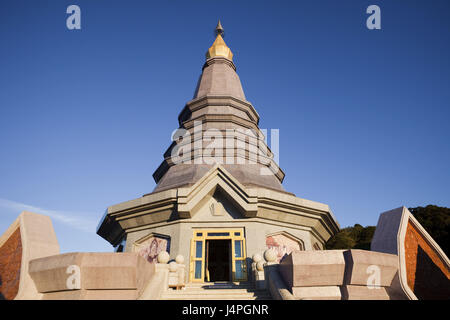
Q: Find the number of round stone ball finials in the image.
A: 6